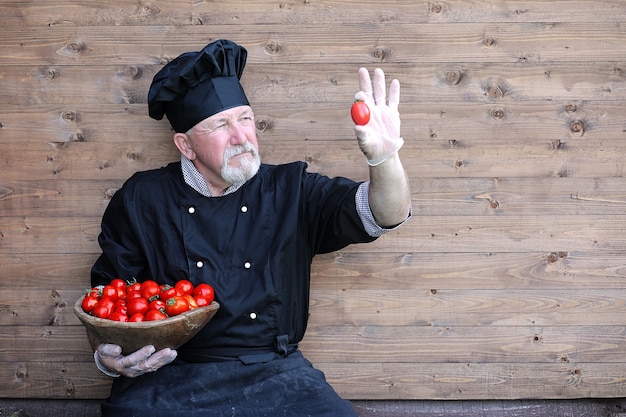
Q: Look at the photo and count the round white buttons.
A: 5